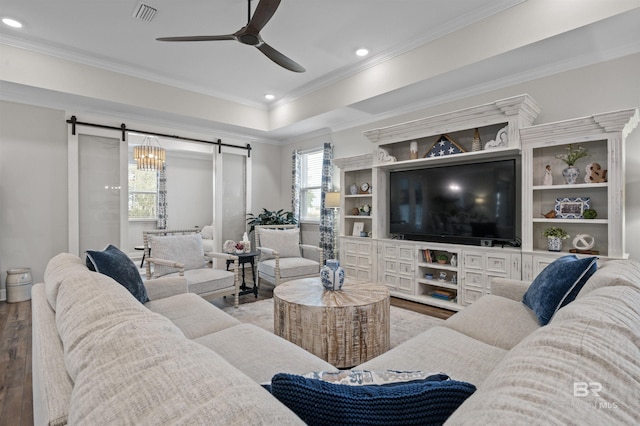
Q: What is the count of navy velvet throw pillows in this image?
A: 2